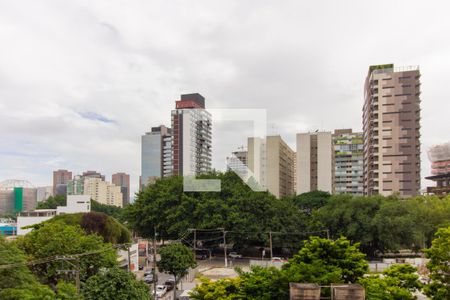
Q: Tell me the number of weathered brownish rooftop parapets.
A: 2